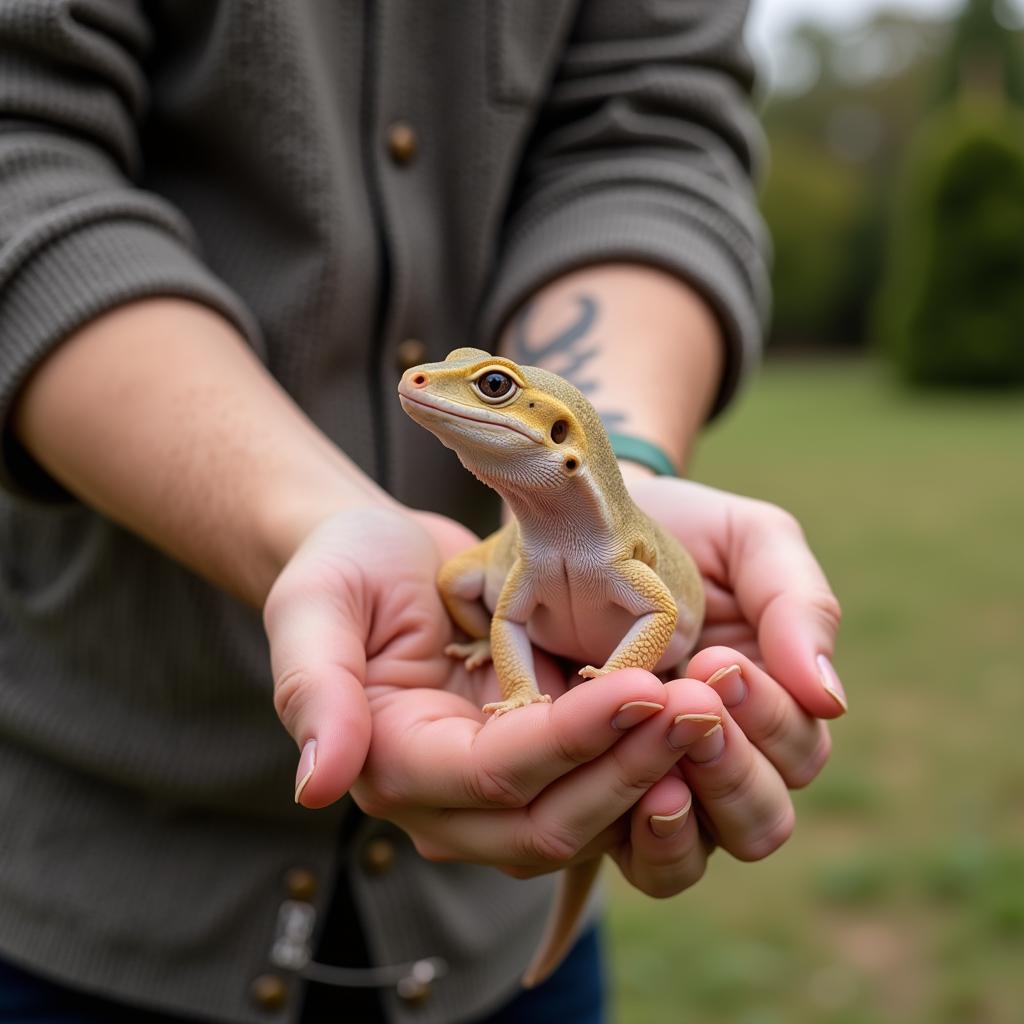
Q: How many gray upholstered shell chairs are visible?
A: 0